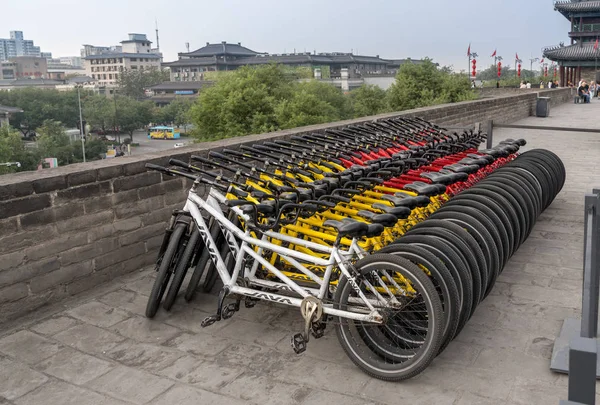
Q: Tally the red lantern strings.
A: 5